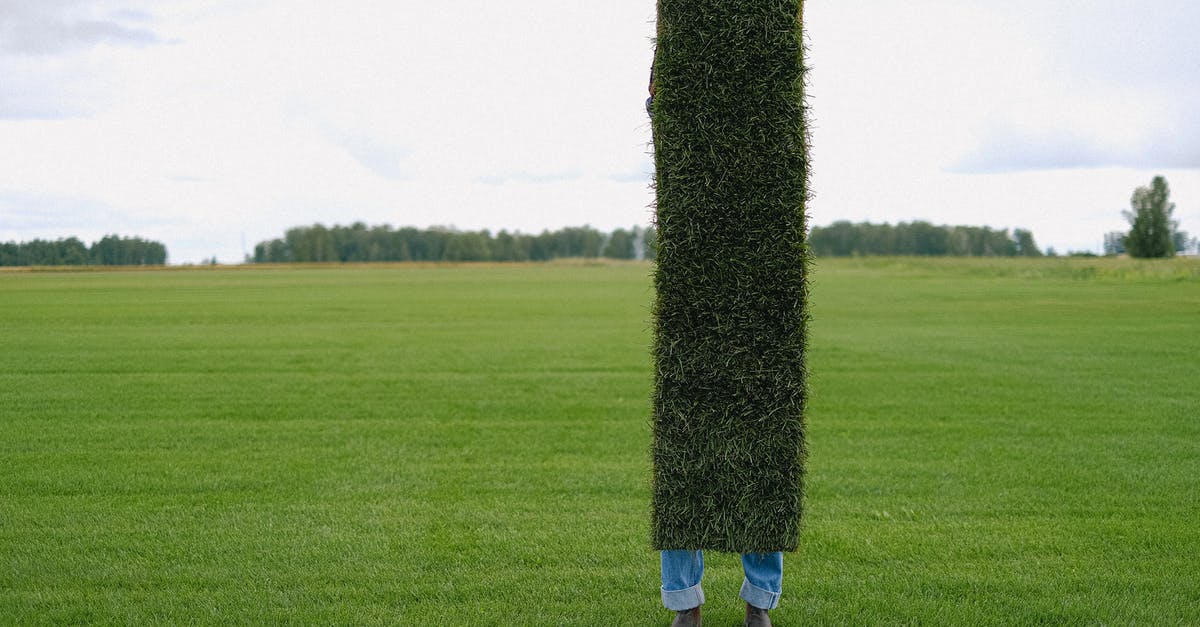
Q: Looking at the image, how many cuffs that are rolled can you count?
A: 2